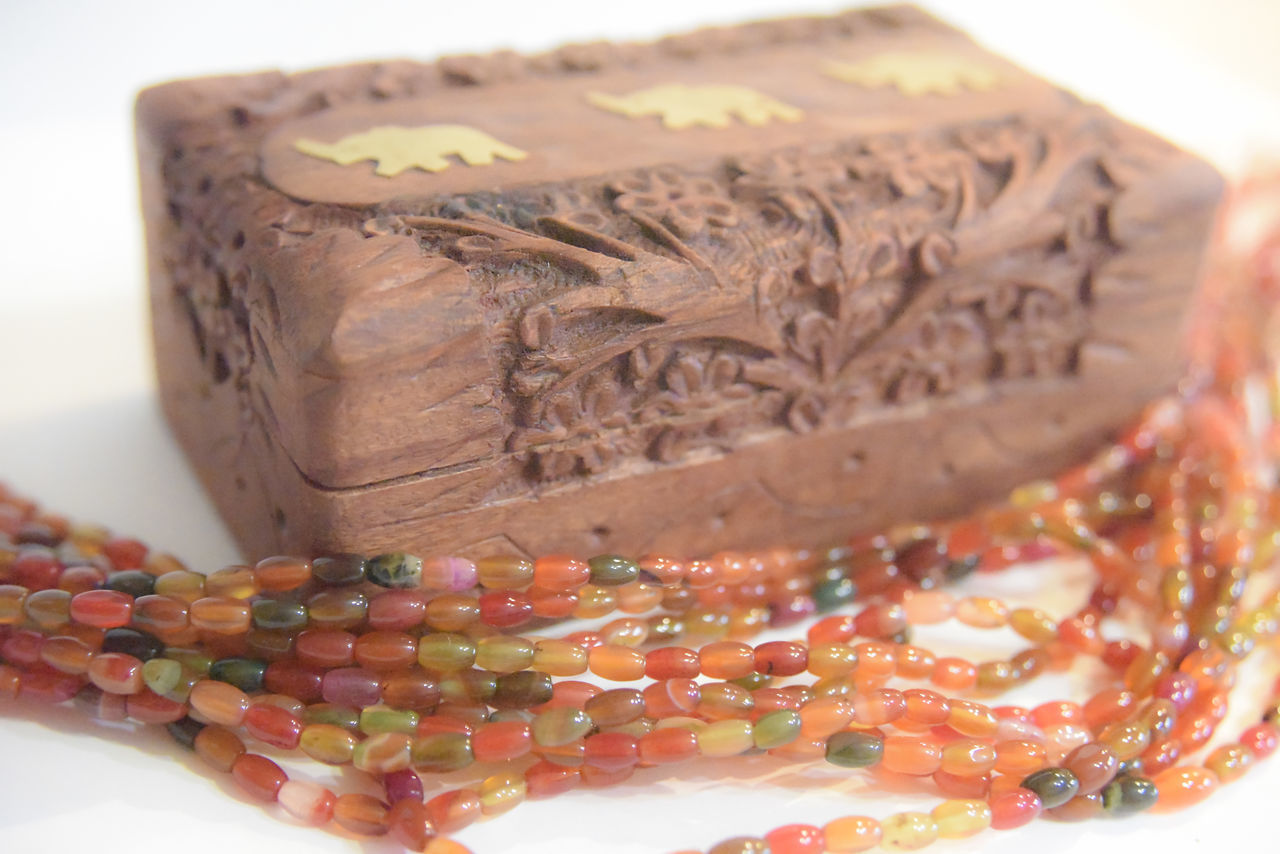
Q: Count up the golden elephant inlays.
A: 3